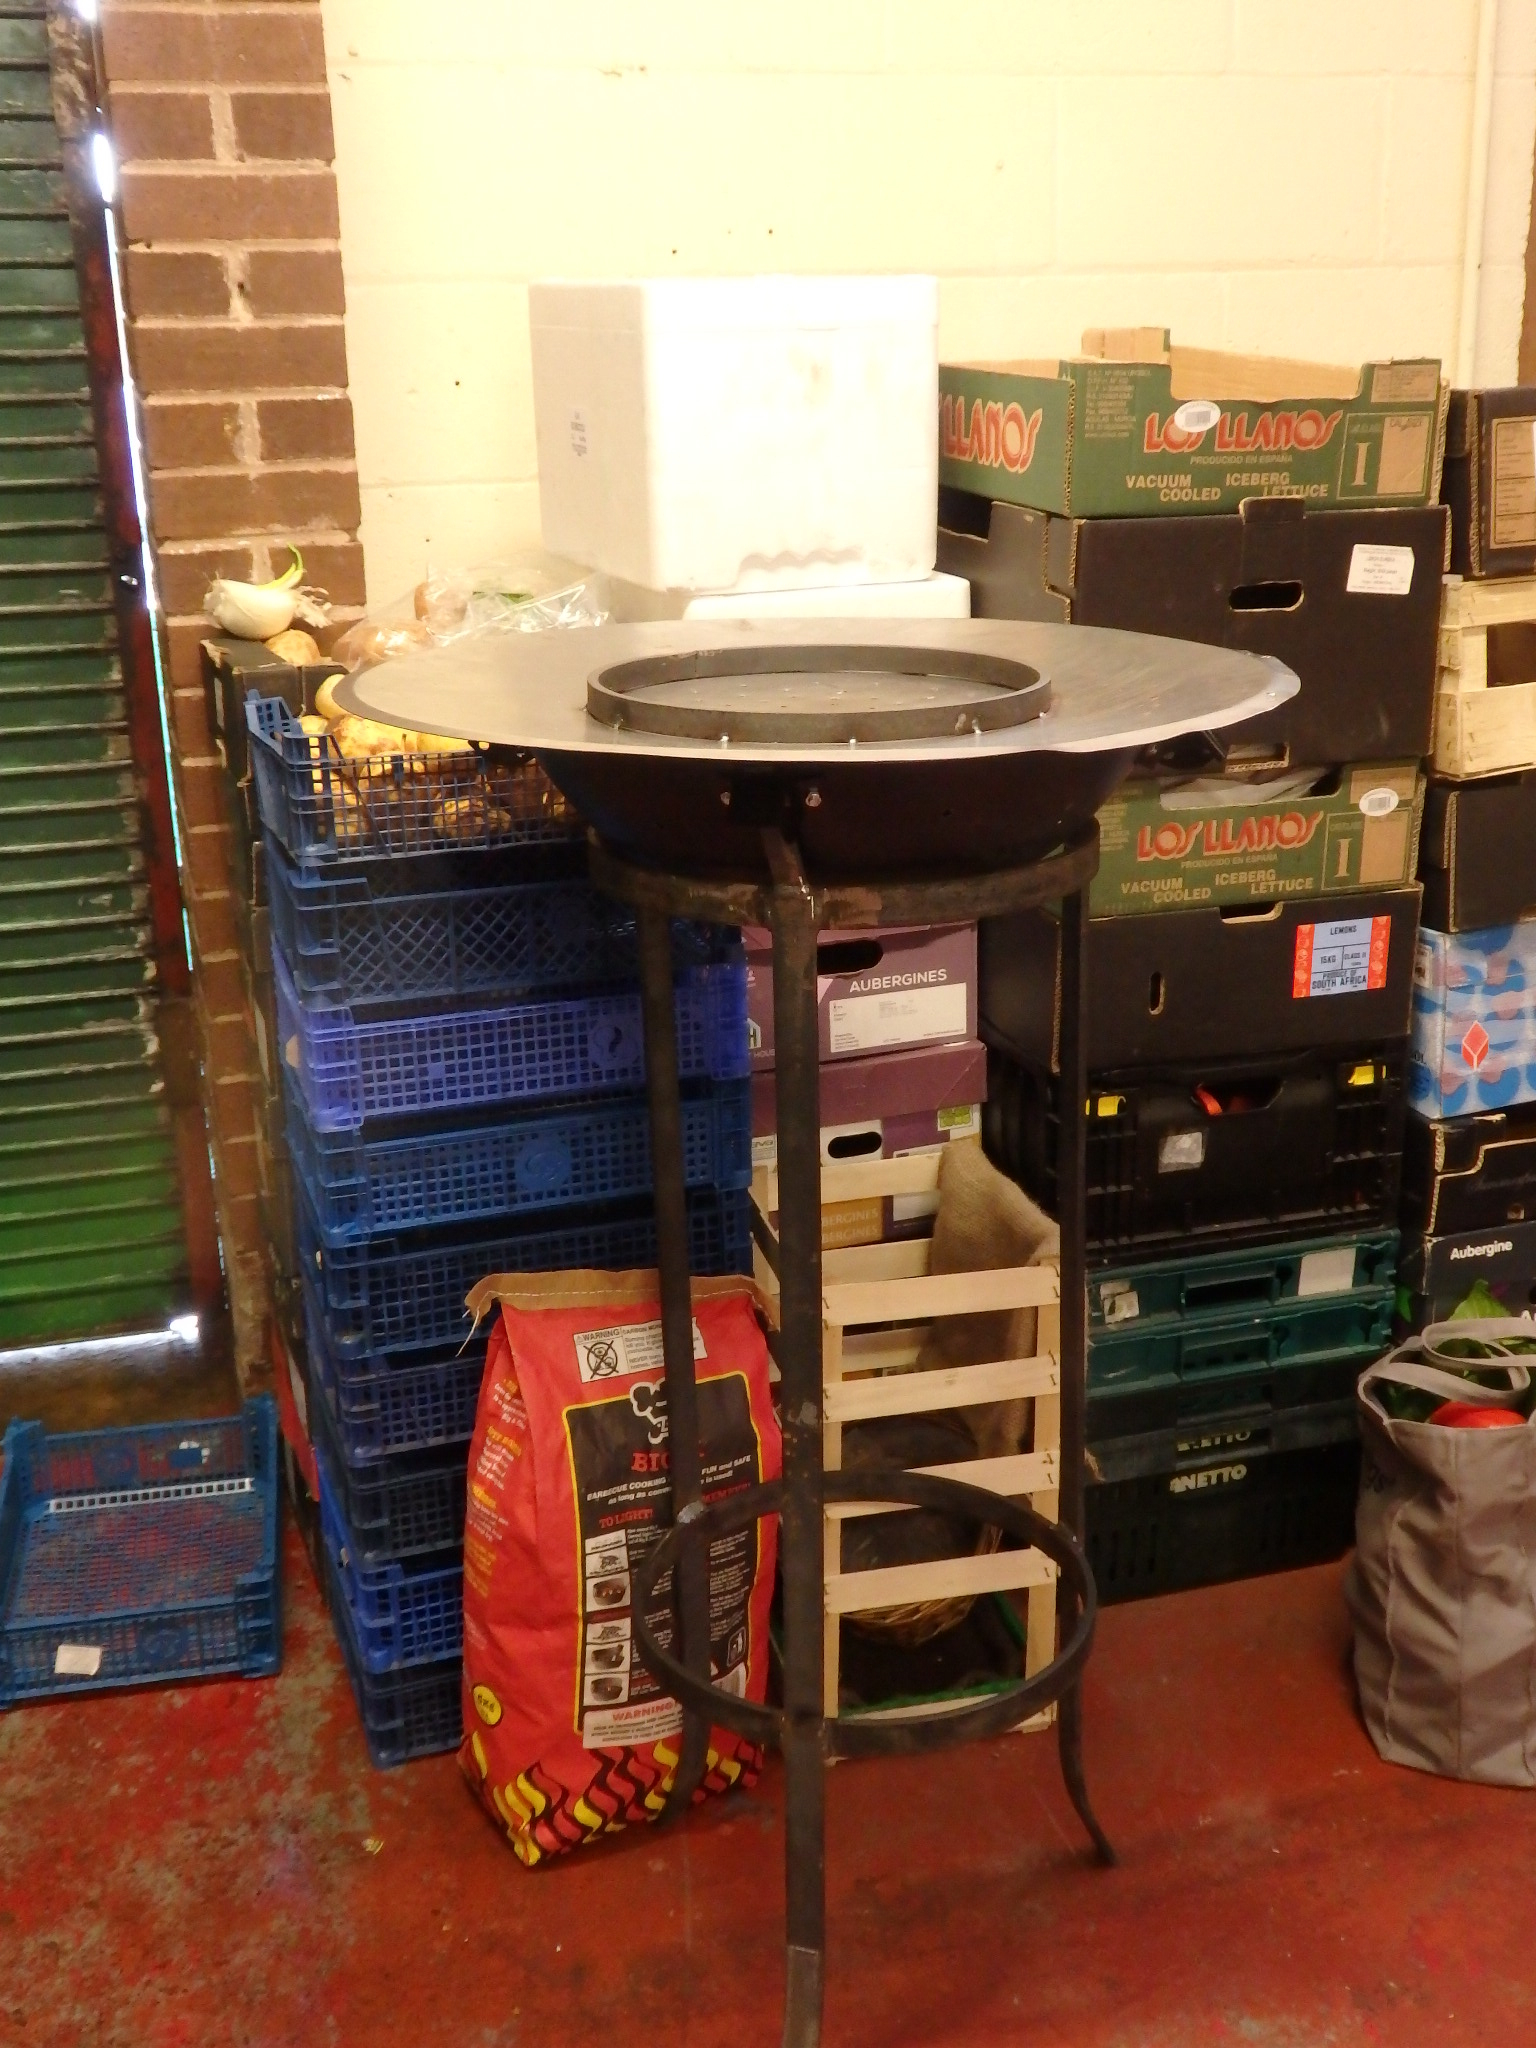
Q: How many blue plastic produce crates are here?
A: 10